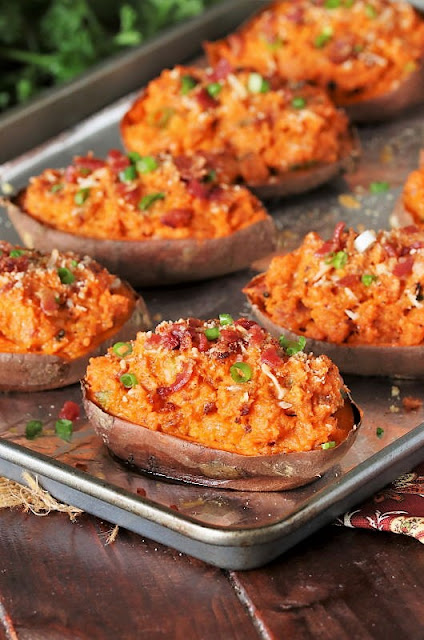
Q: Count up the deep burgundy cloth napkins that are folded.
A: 1